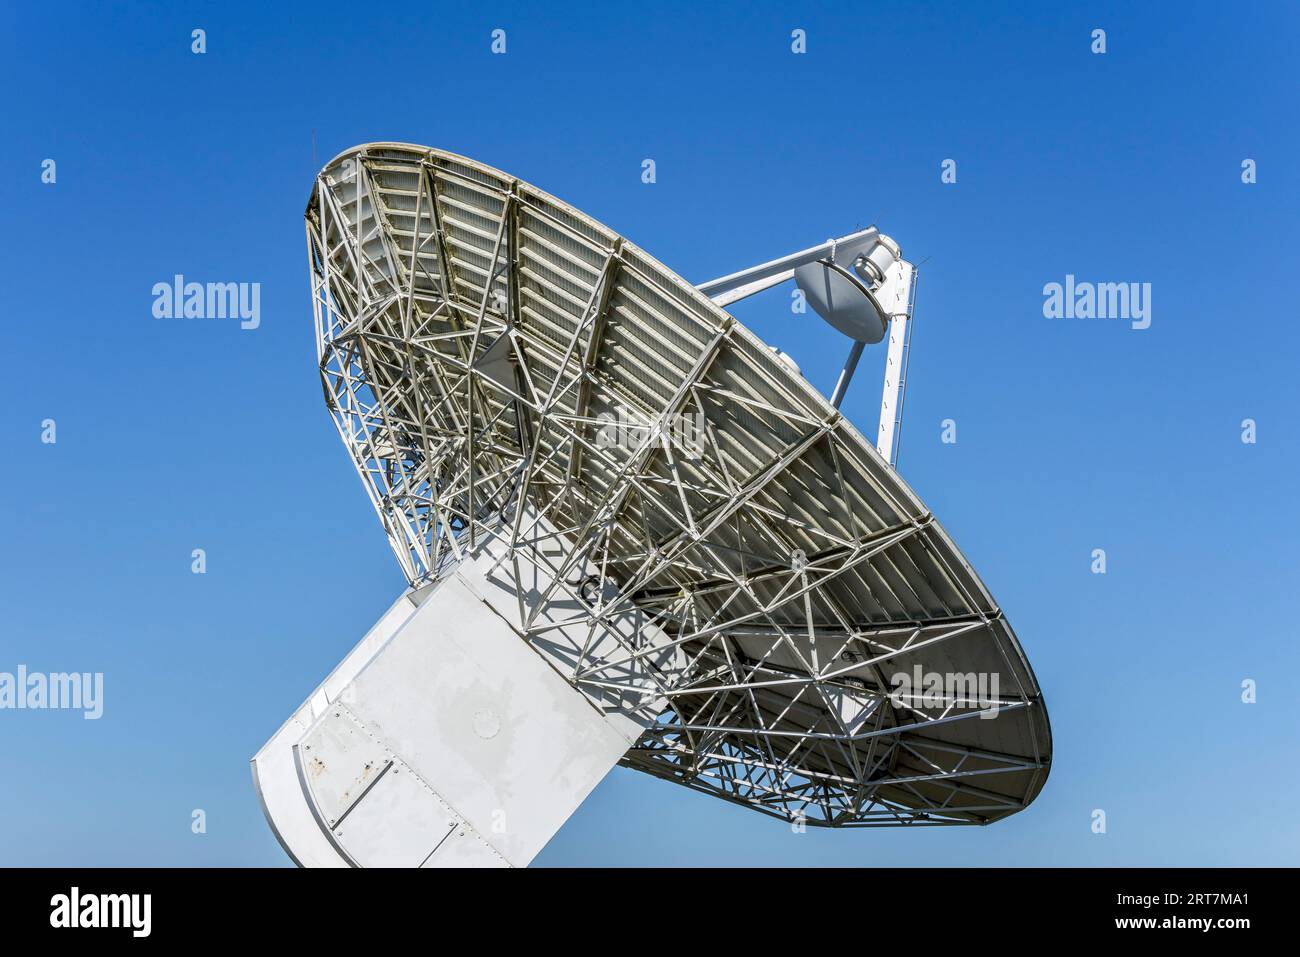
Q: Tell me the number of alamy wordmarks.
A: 6